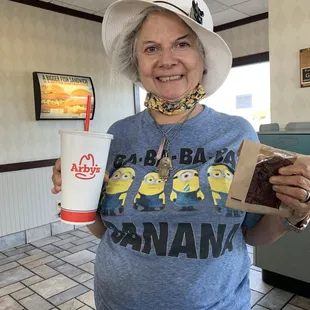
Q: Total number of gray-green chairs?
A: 2